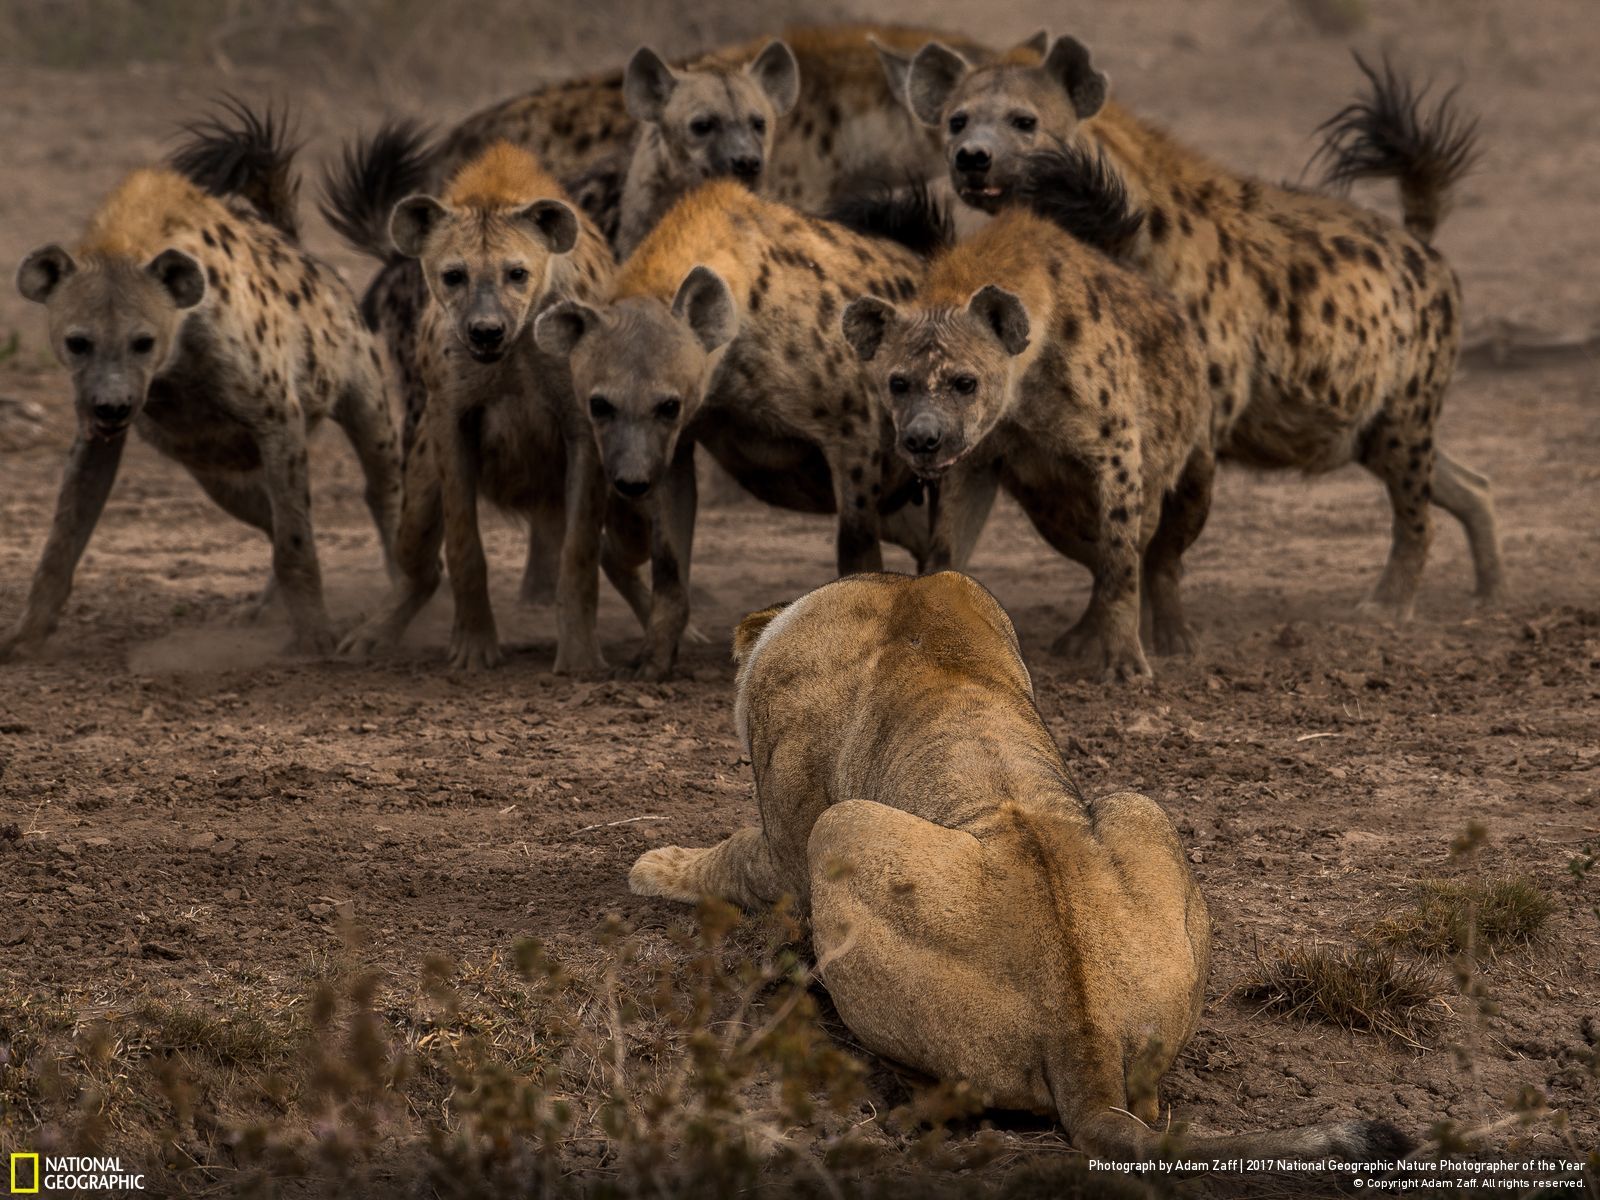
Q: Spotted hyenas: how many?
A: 7